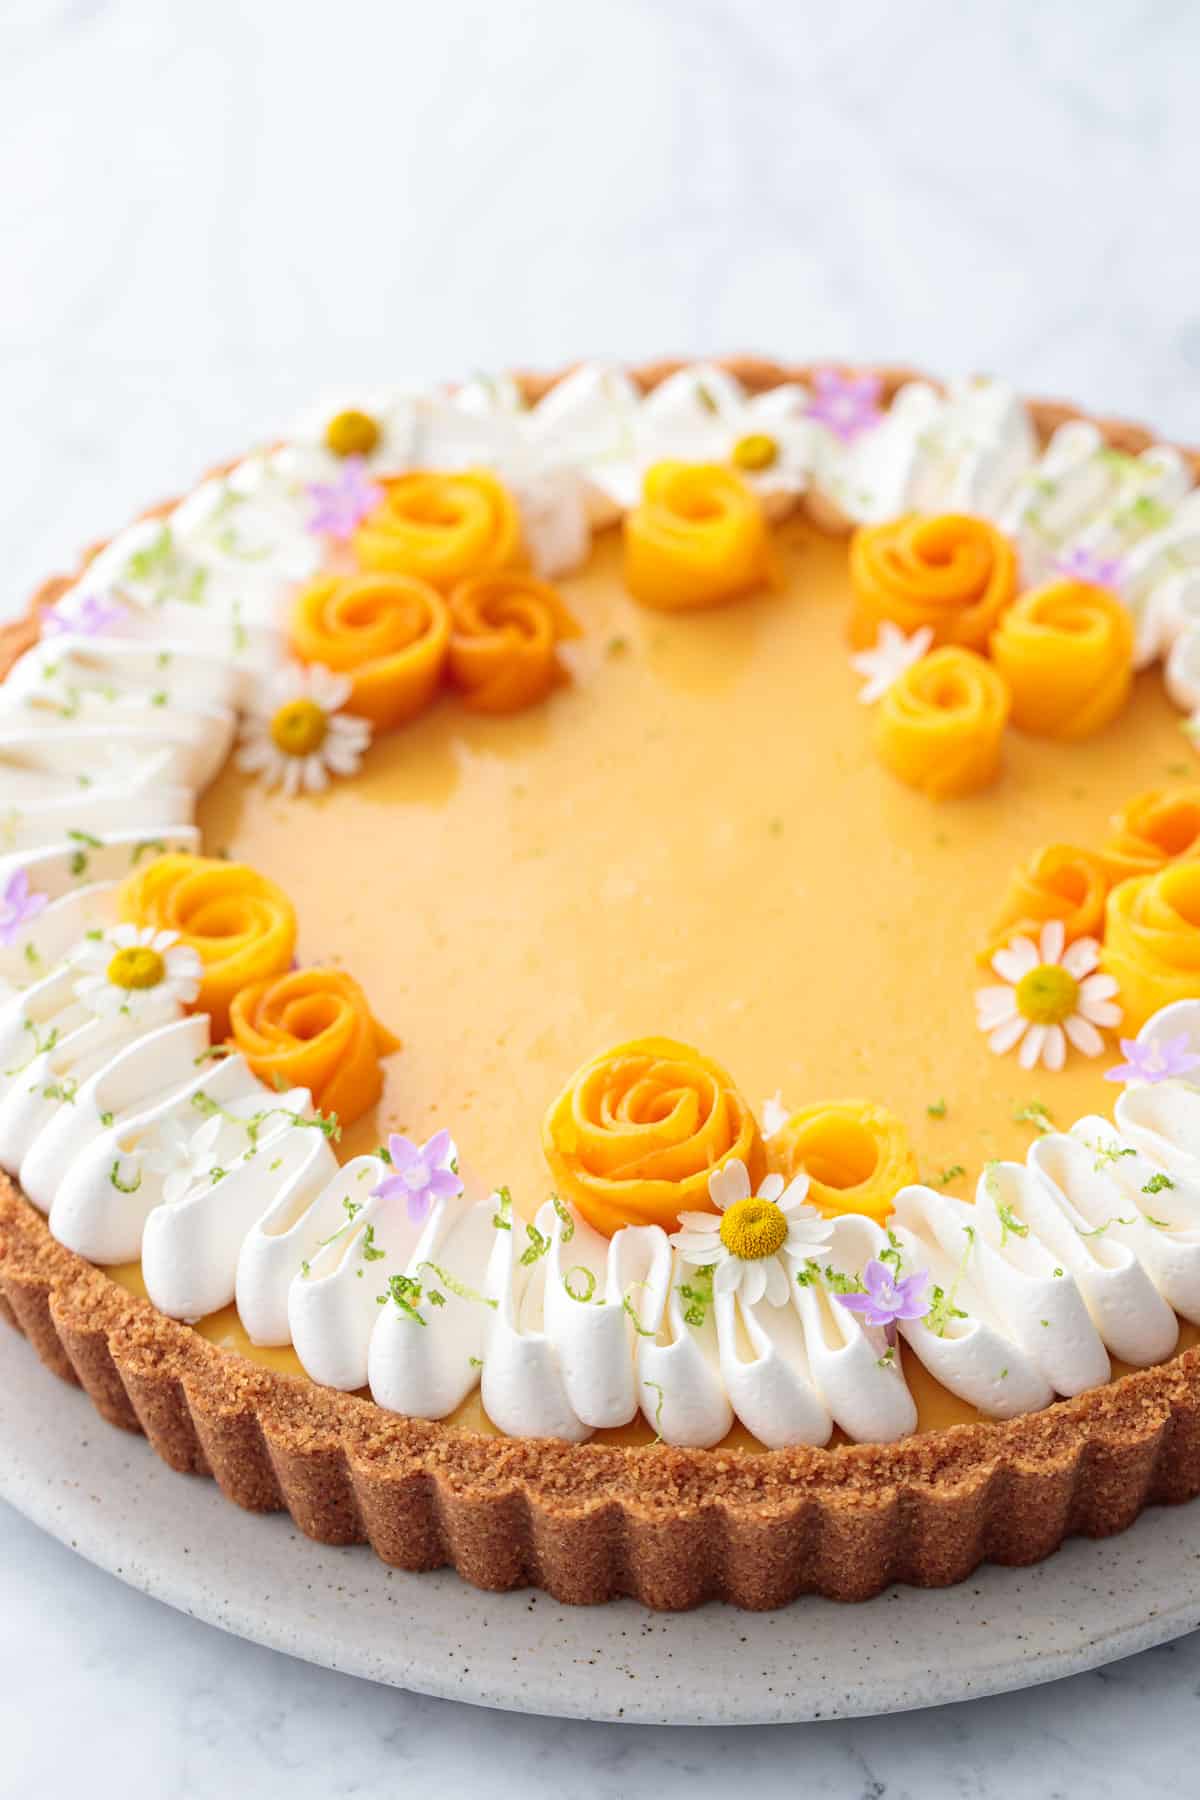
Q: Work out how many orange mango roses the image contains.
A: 14